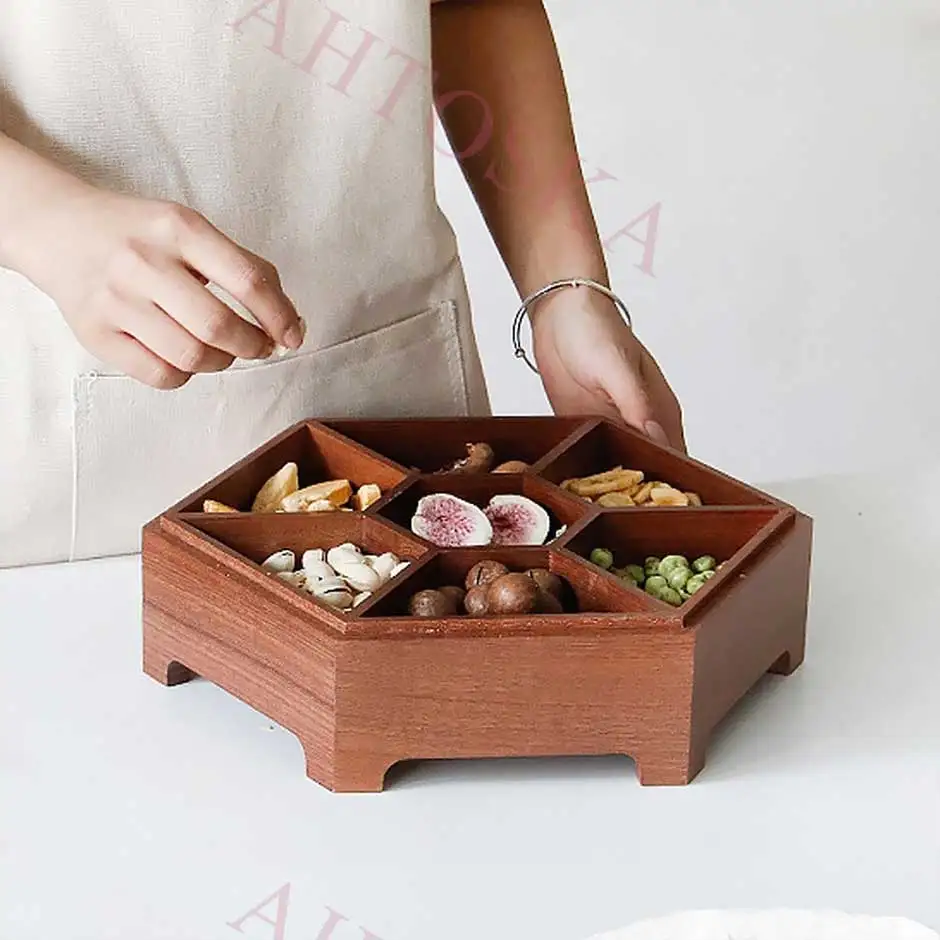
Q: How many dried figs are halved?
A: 2